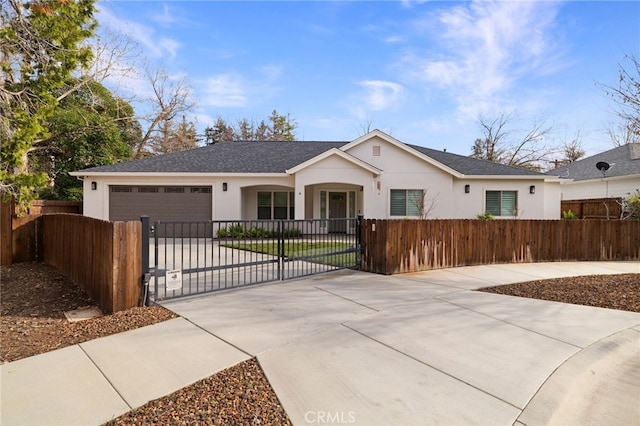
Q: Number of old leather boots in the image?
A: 0